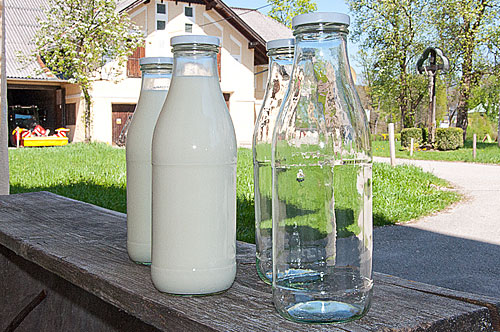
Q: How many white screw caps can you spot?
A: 4